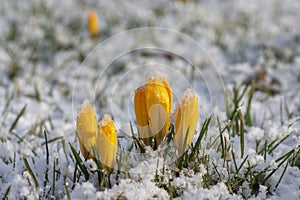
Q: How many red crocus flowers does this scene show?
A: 0